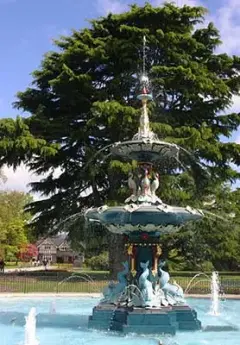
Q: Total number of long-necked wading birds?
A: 3